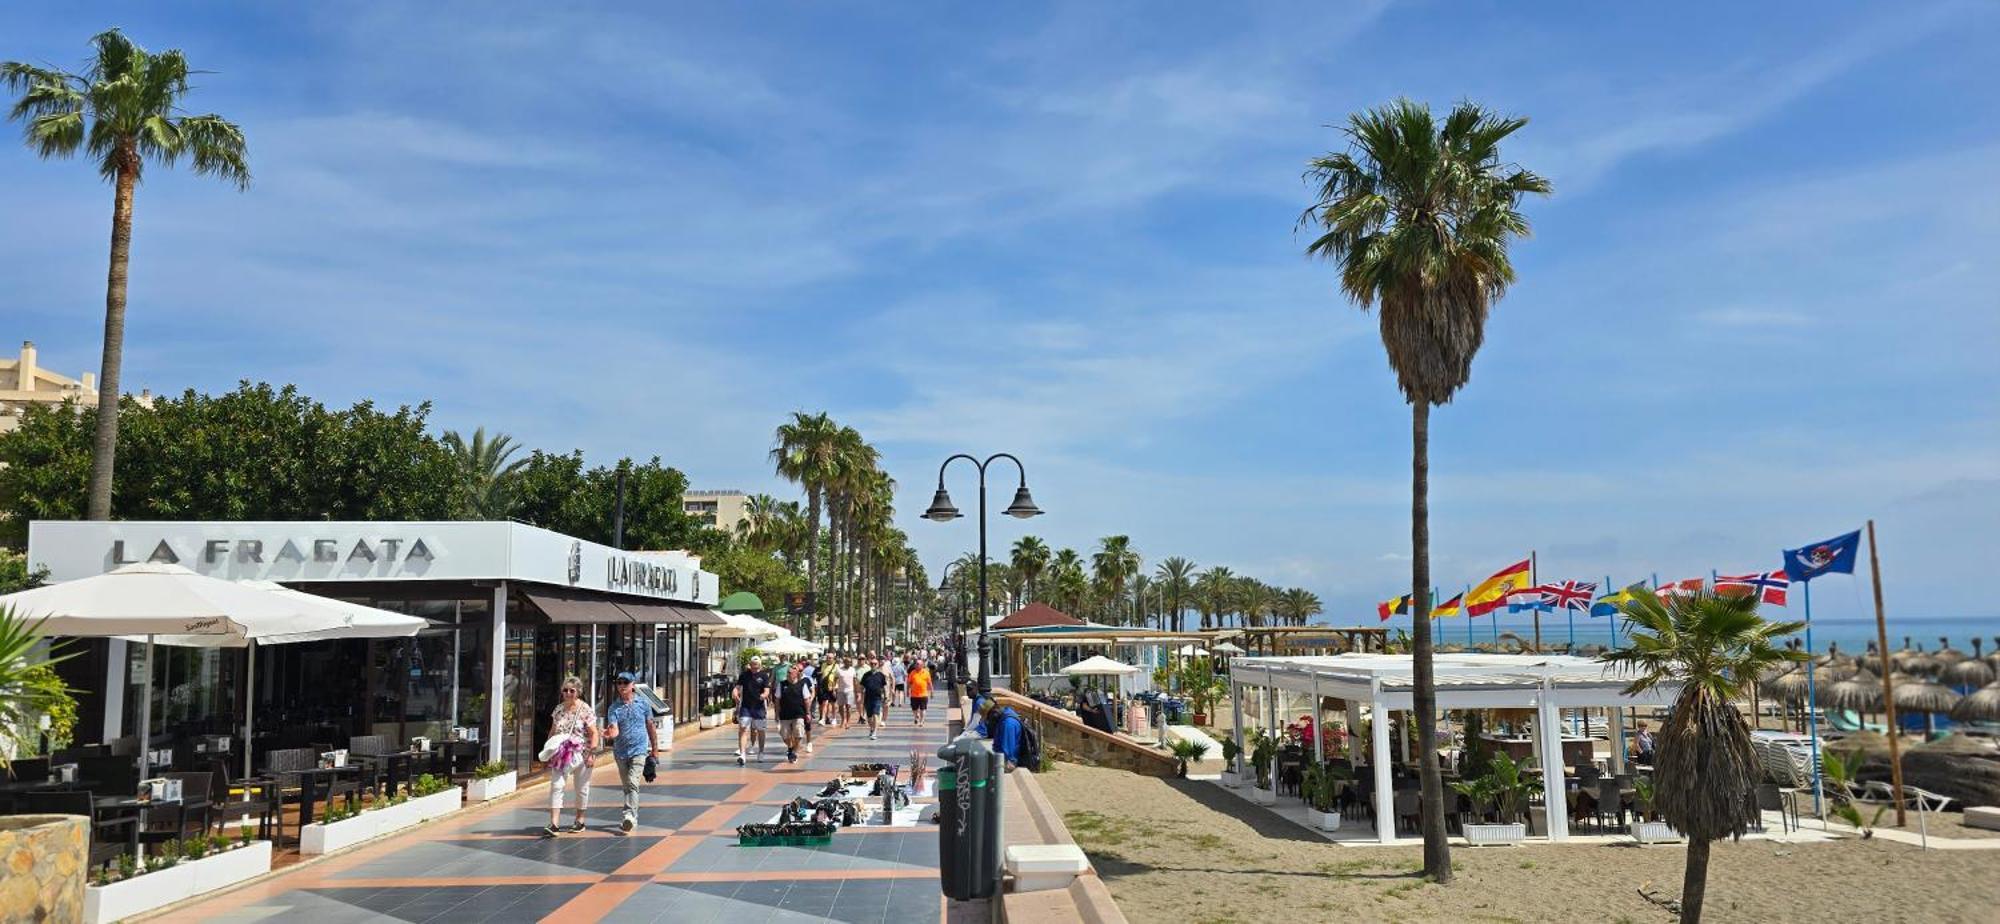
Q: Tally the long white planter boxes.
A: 3